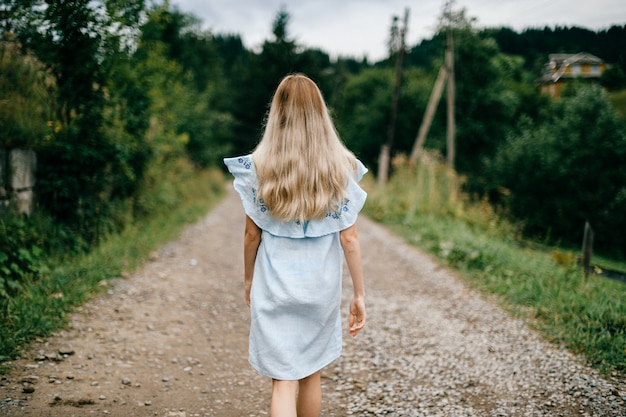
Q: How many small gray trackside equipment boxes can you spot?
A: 0